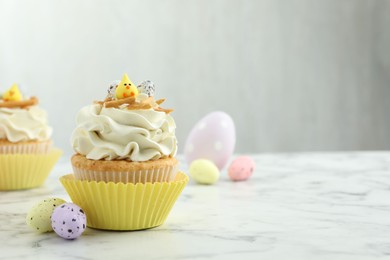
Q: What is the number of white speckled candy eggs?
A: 2